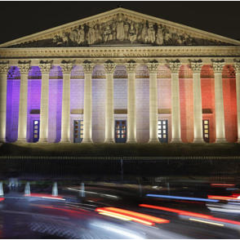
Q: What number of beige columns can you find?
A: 12